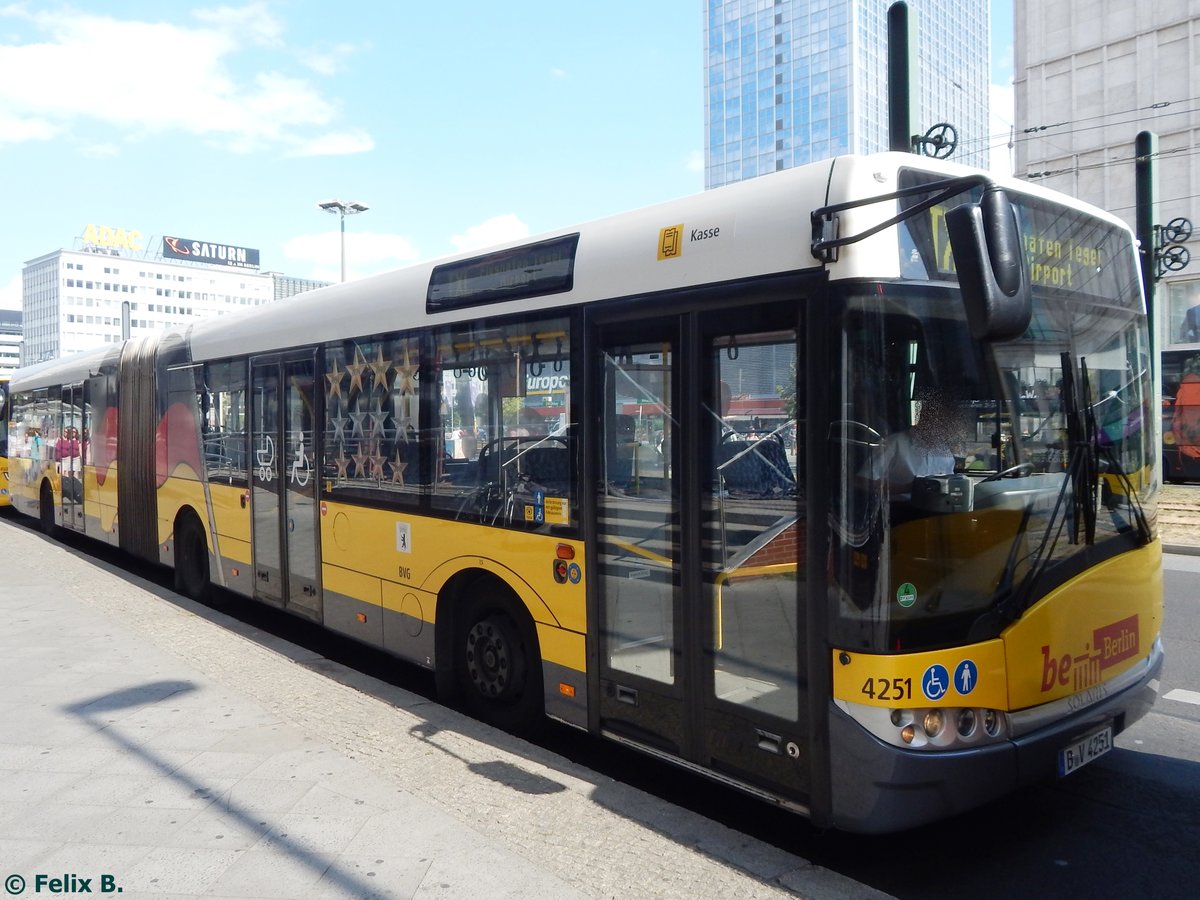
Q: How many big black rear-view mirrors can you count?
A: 1